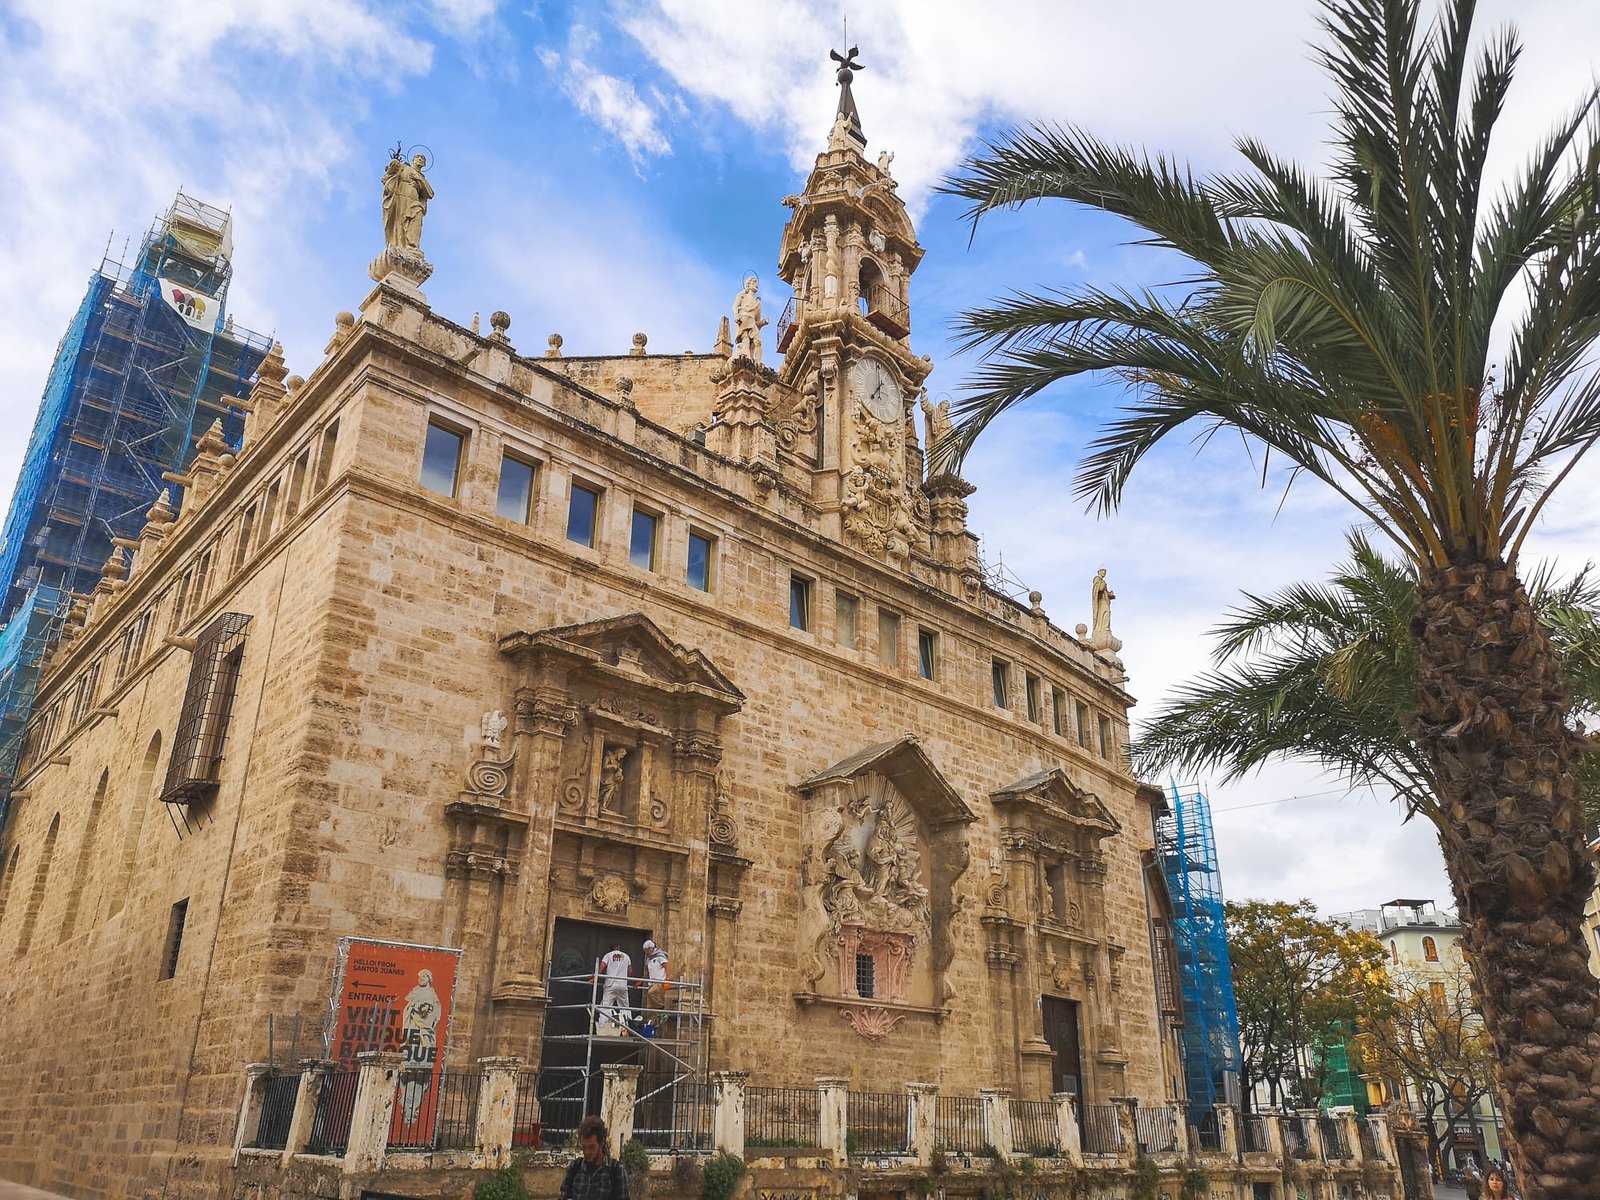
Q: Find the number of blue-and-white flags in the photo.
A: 0